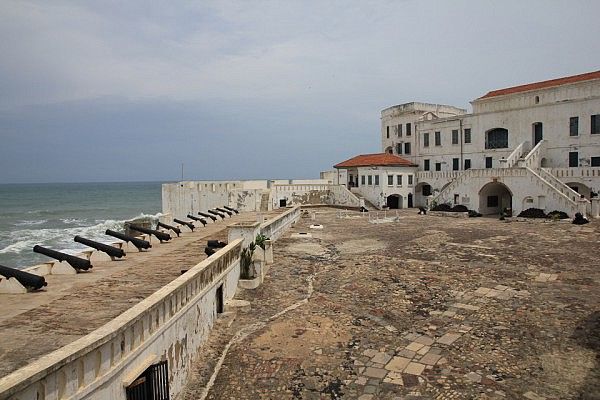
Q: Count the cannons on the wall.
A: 12